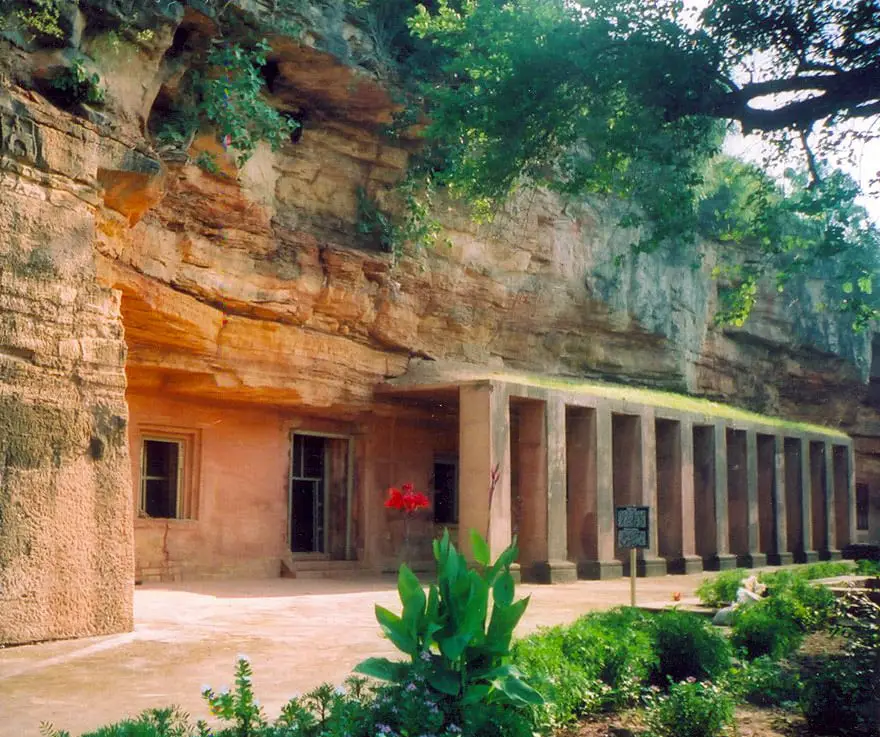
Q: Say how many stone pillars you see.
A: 11